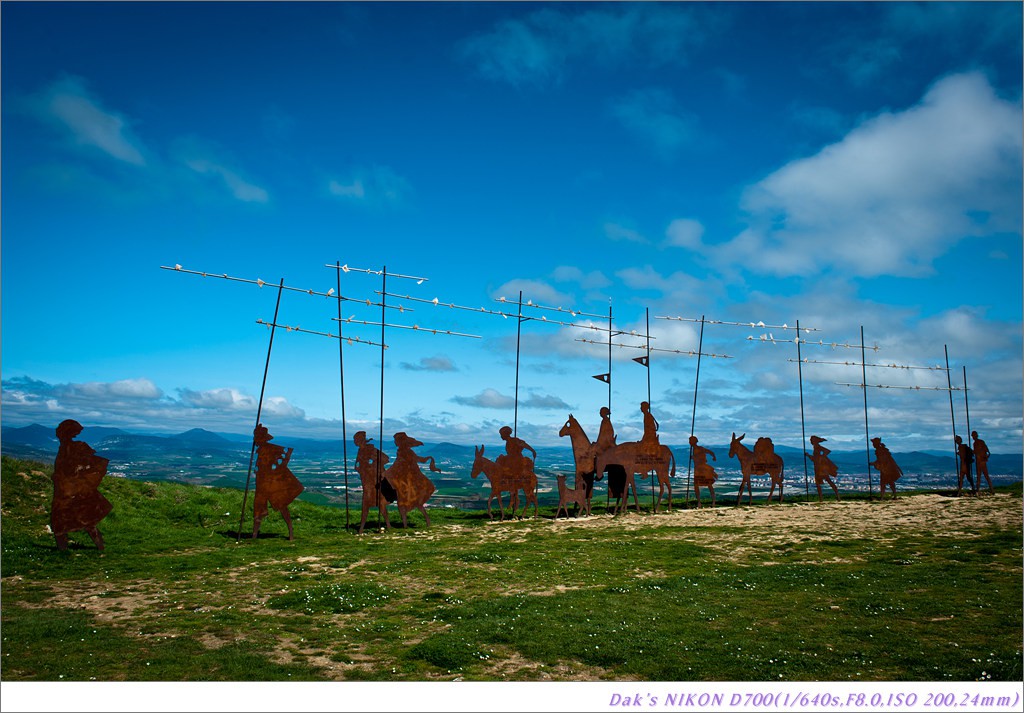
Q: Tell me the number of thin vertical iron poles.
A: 11